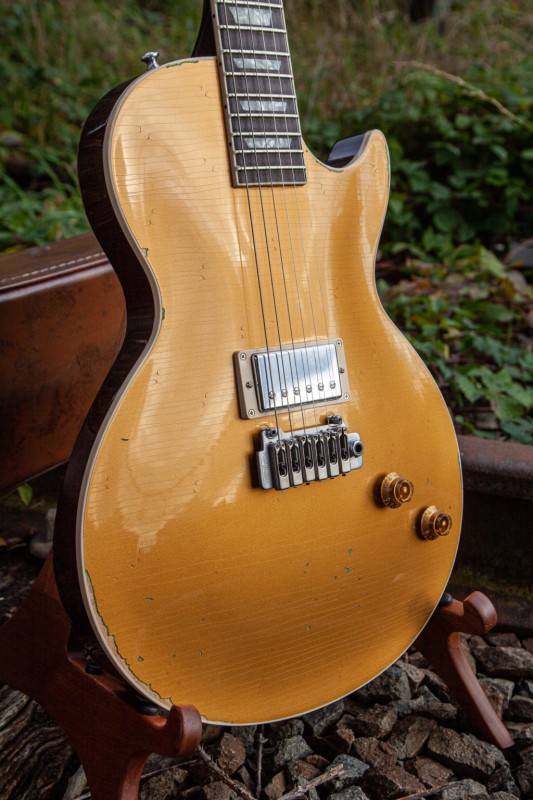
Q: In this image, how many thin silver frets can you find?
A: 9